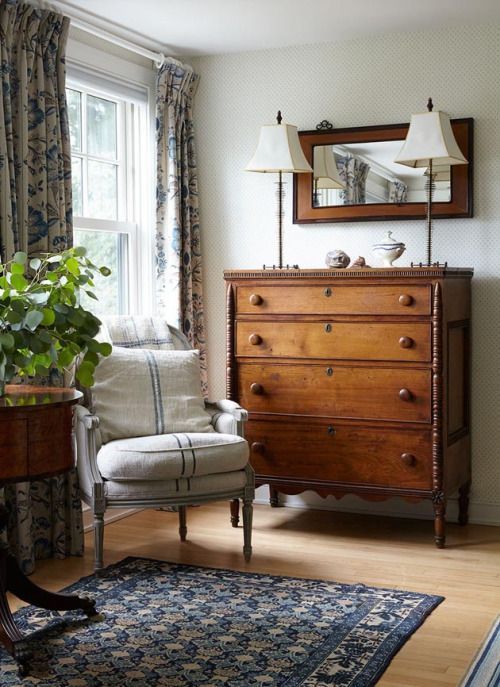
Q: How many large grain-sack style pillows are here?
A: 1